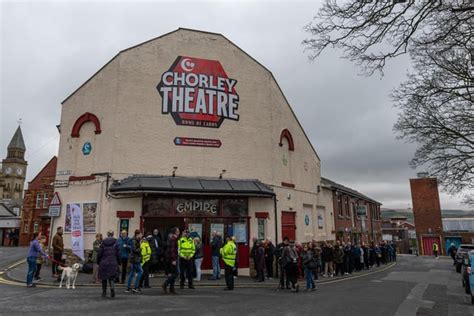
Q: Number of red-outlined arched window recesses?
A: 2